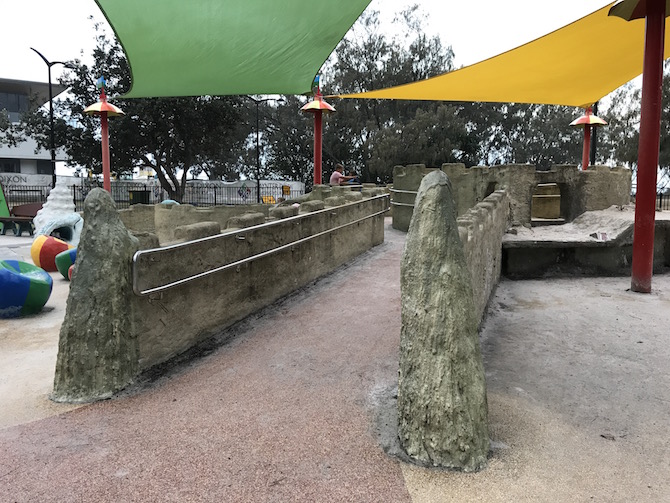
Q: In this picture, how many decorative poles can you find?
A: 4